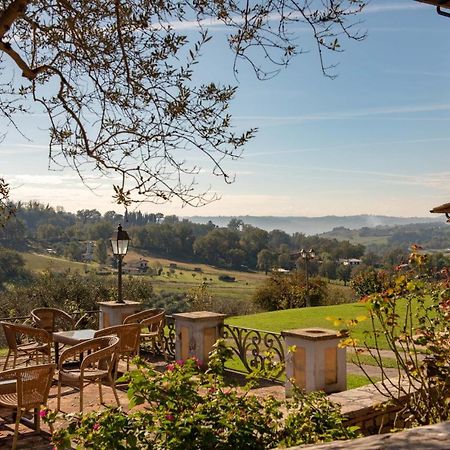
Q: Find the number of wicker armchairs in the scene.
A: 6